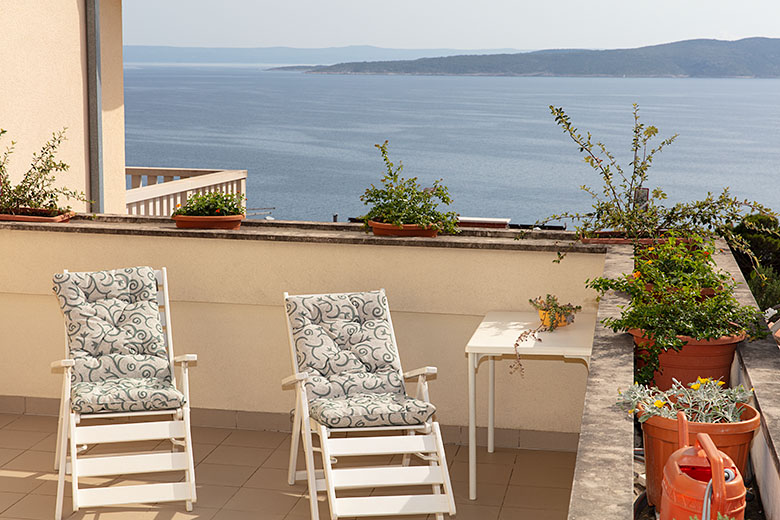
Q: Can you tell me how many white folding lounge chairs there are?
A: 2